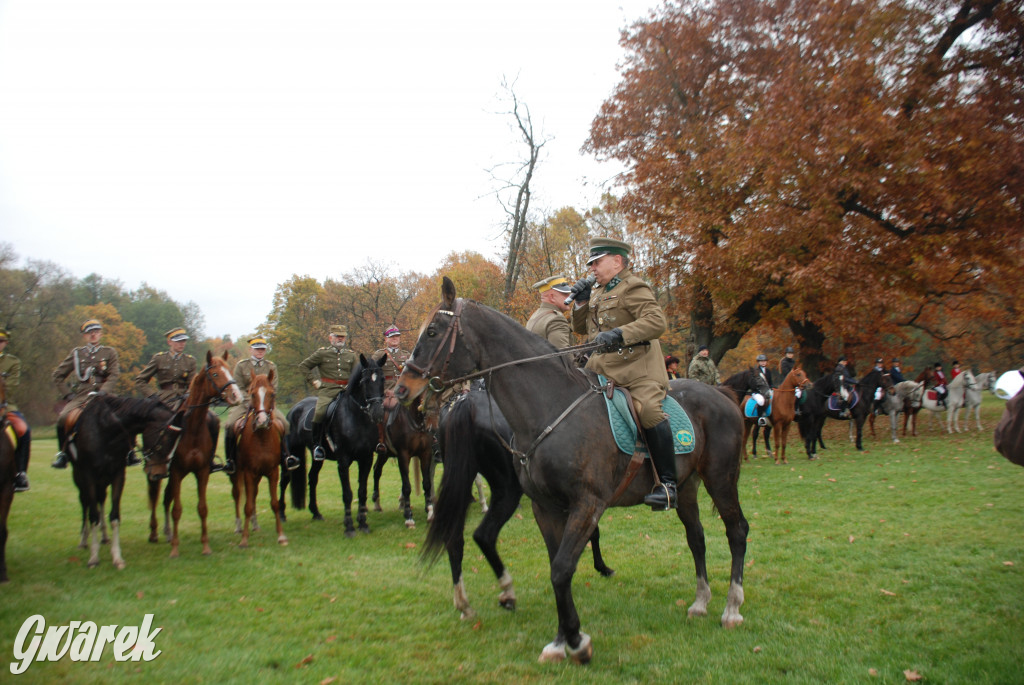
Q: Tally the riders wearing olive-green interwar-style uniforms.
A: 8